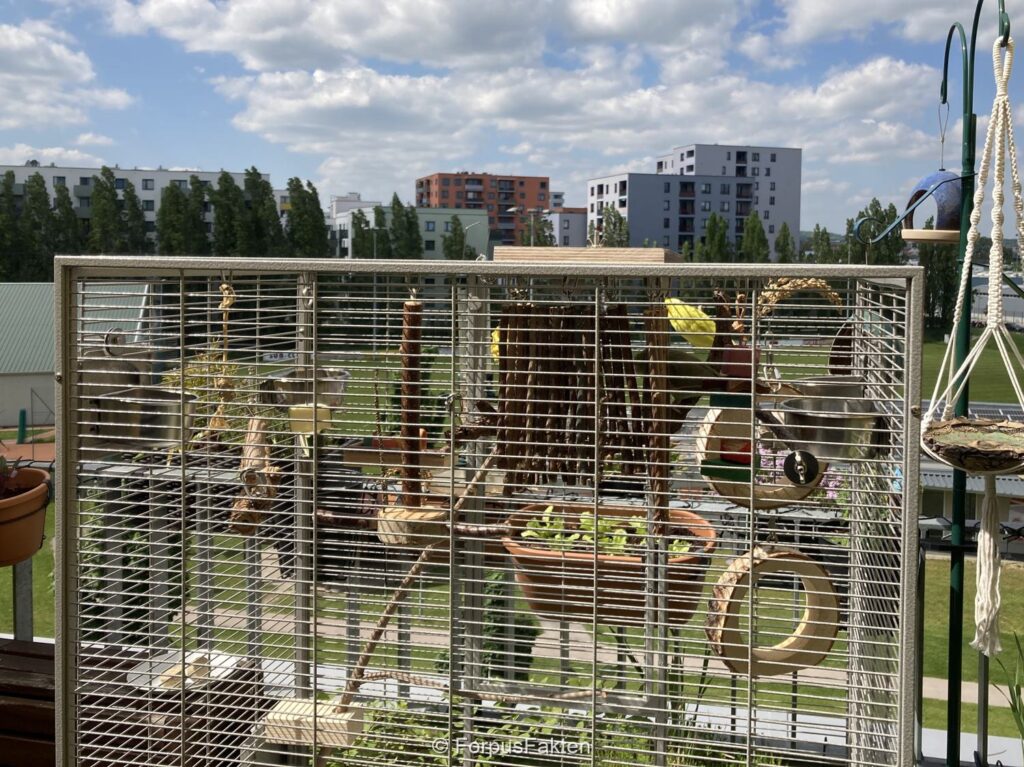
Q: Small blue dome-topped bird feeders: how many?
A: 1